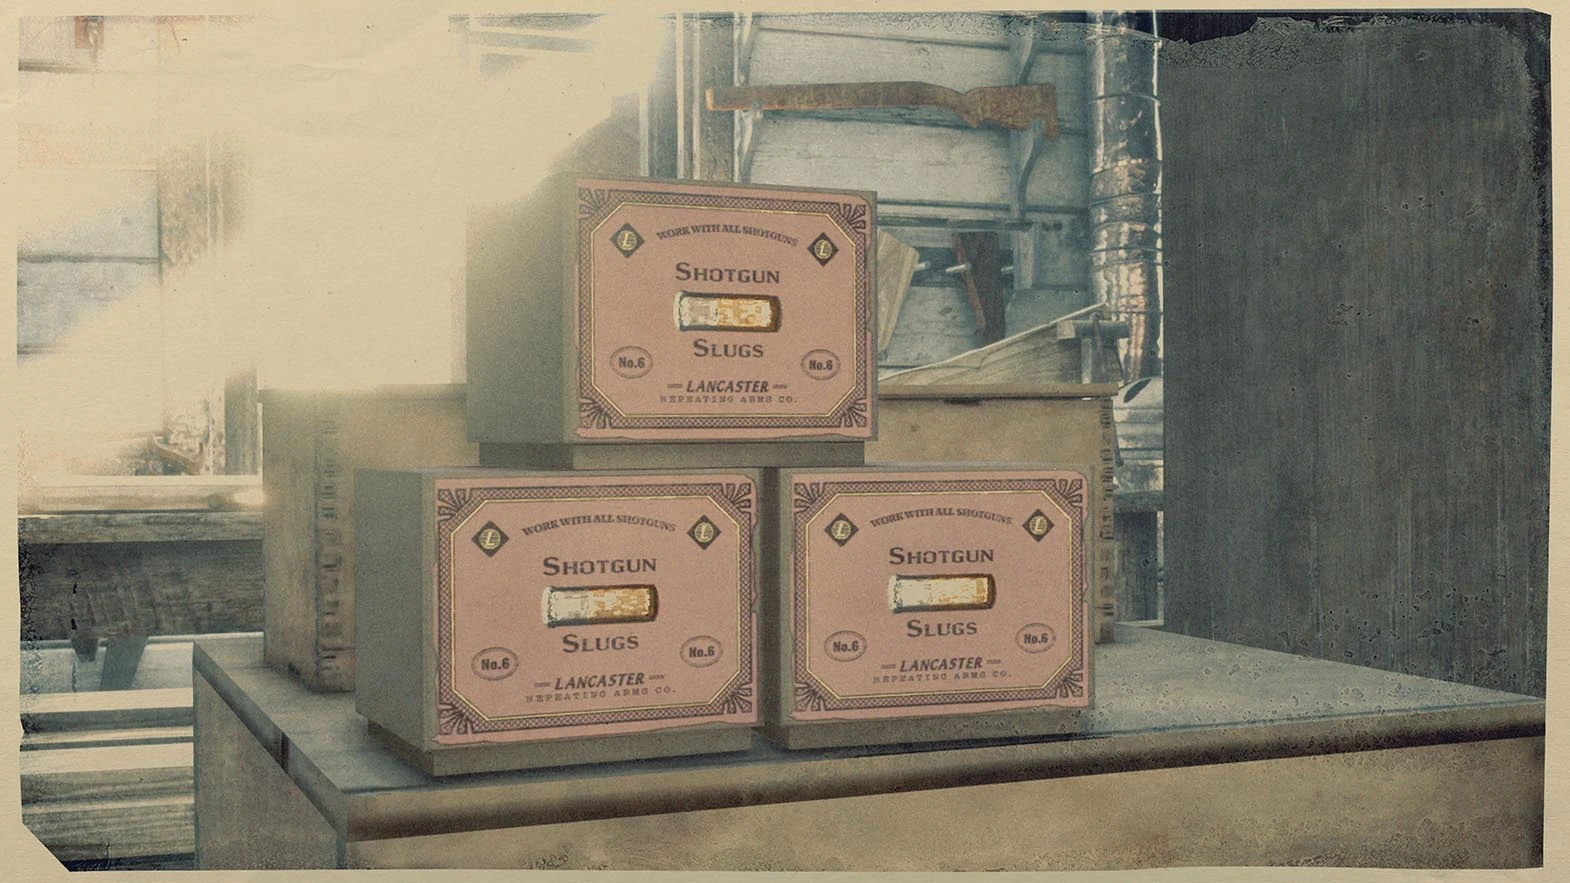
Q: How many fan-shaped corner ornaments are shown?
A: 12